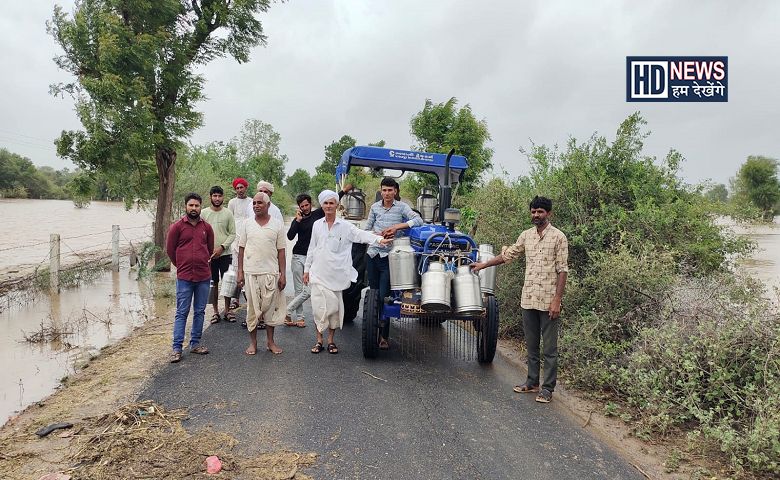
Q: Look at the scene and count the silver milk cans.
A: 7